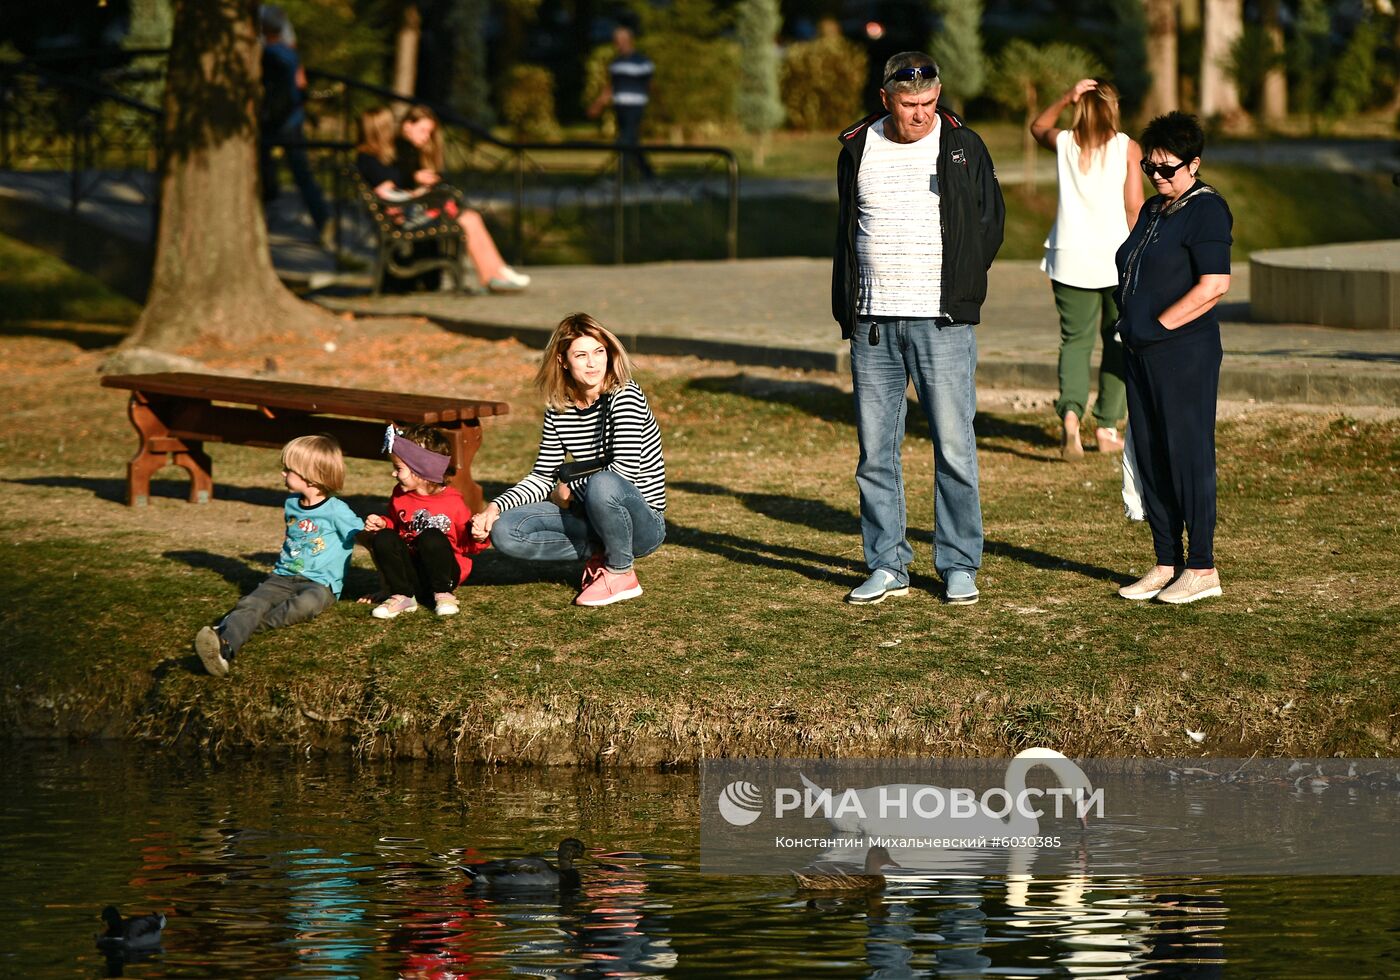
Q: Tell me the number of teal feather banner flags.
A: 0